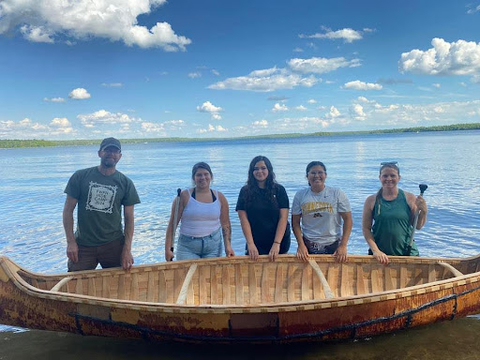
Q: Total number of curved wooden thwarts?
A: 4